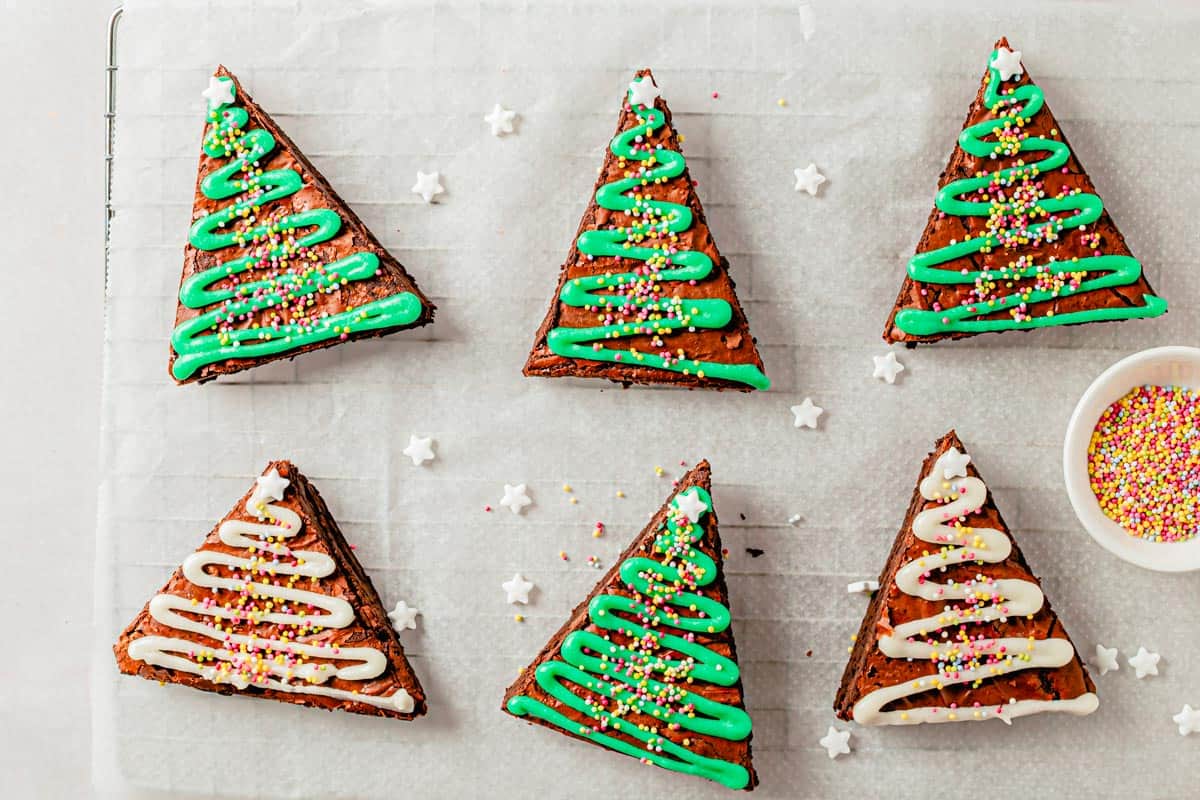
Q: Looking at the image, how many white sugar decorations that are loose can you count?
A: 14